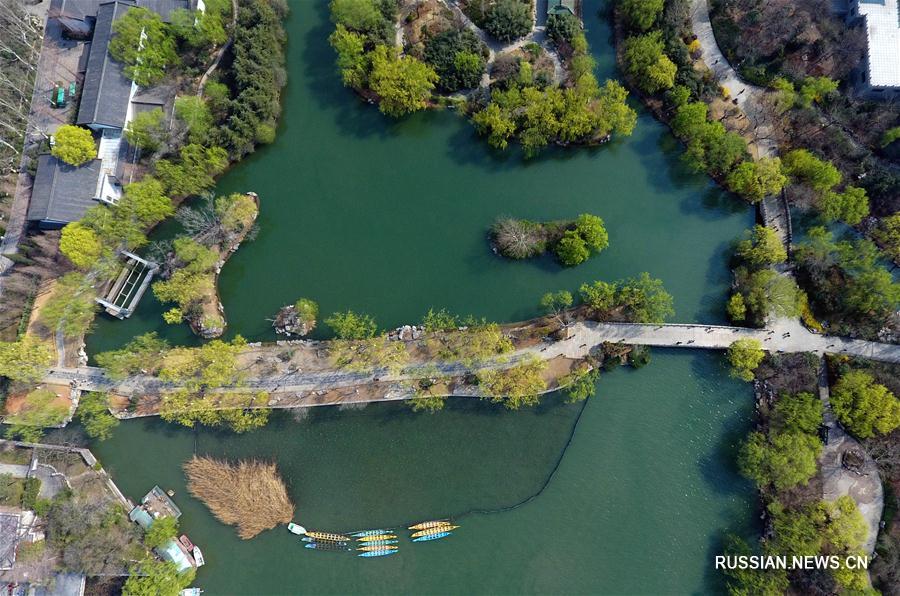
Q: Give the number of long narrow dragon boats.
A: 11